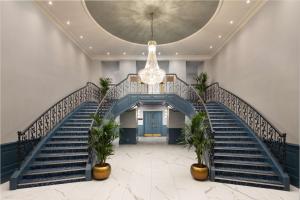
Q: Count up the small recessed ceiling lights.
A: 13